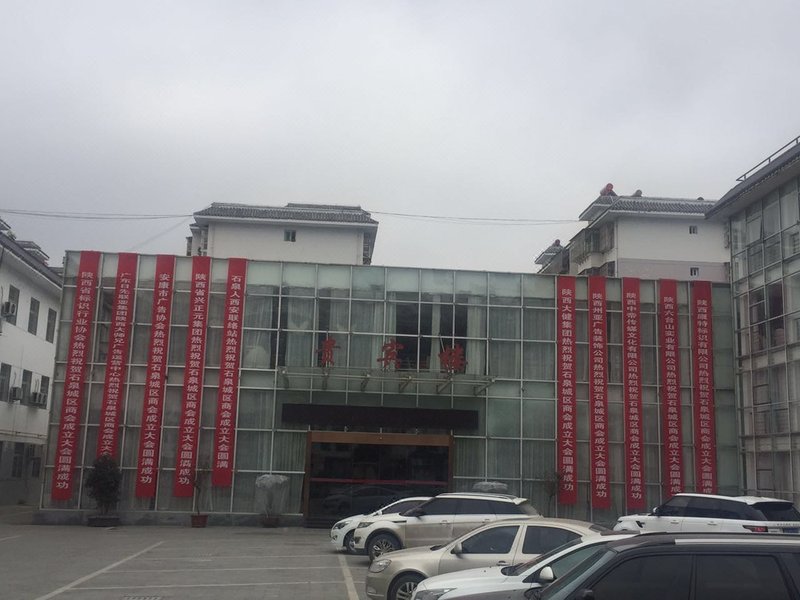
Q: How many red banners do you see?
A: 10